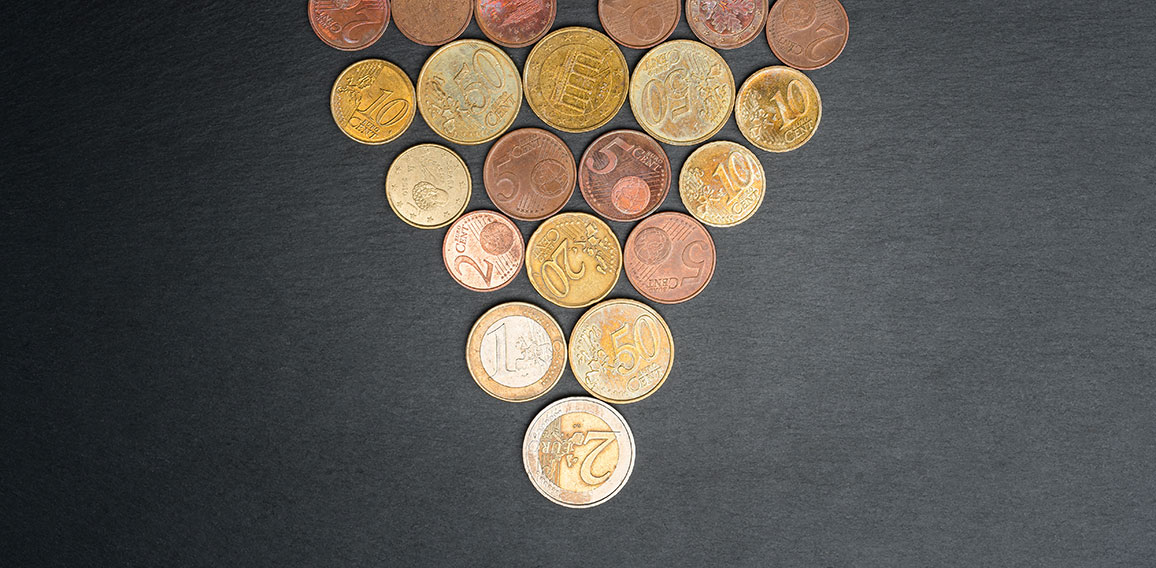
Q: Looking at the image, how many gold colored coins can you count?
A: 9